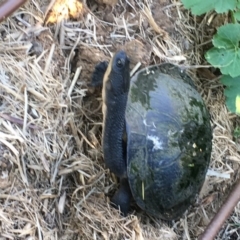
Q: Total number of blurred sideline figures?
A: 0